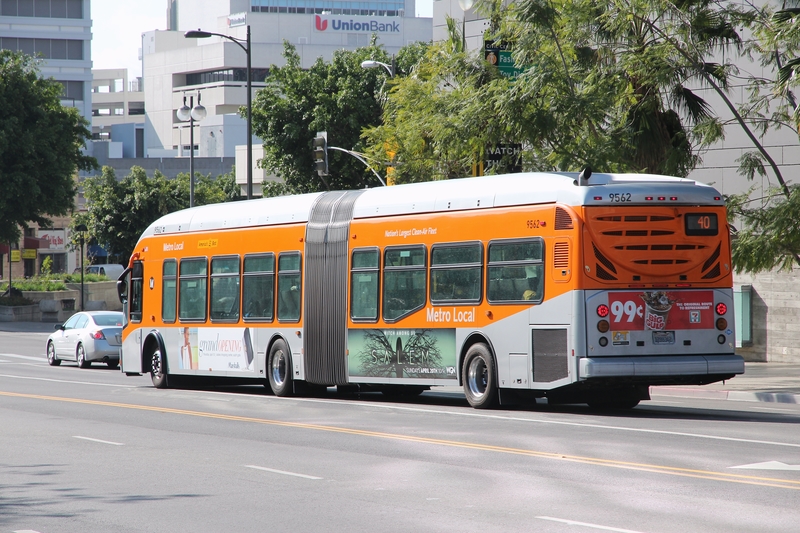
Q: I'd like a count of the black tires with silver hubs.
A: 5